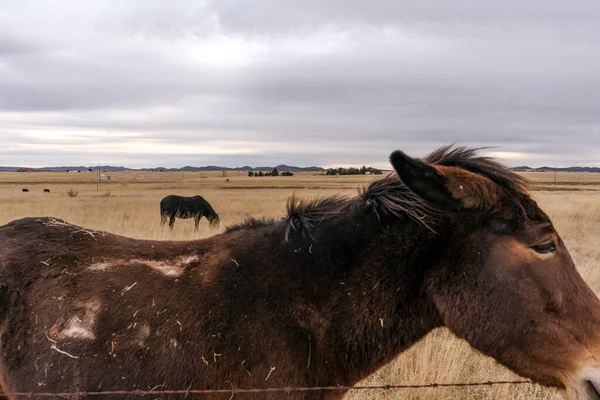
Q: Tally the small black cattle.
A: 2